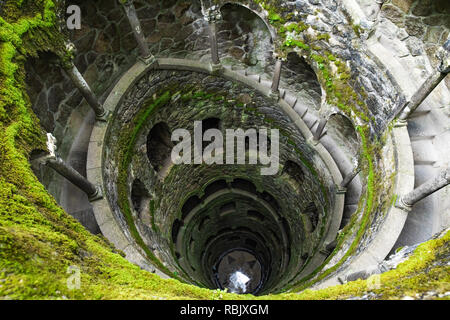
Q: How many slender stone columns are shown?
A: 9